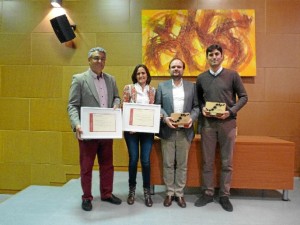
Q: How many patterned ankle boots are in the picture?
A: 2